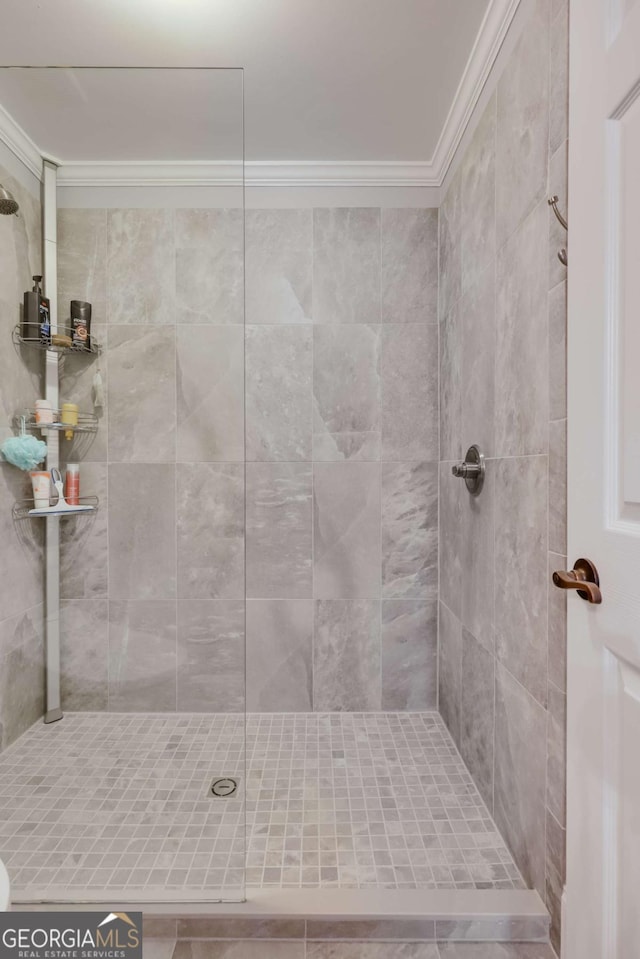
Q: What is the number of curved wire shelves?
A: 3